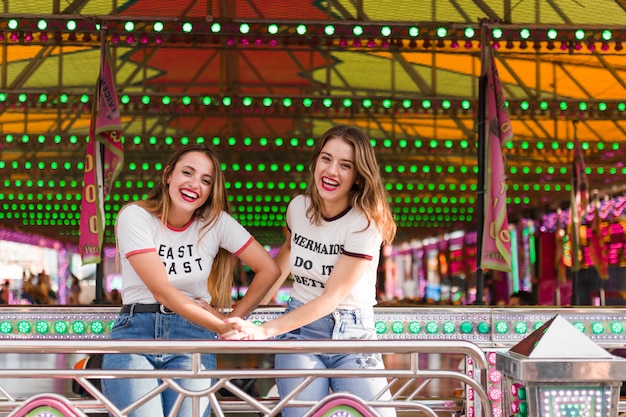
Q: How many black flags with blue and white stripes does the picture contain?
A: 0